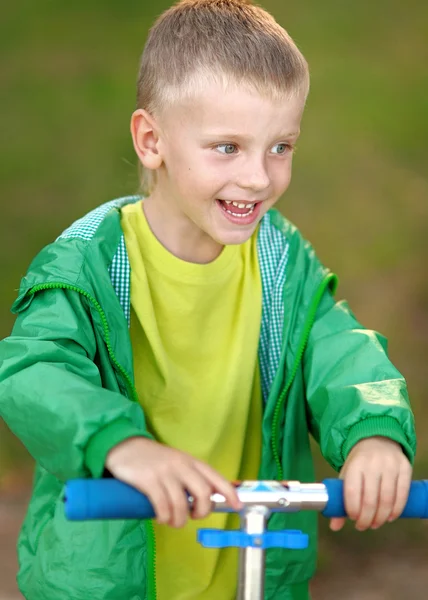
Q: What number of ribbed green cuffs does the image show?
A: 2